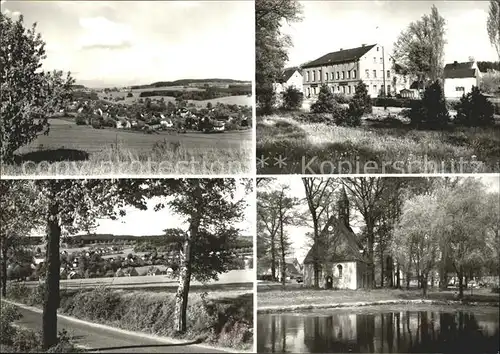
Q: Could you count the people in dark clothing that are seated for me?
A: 0